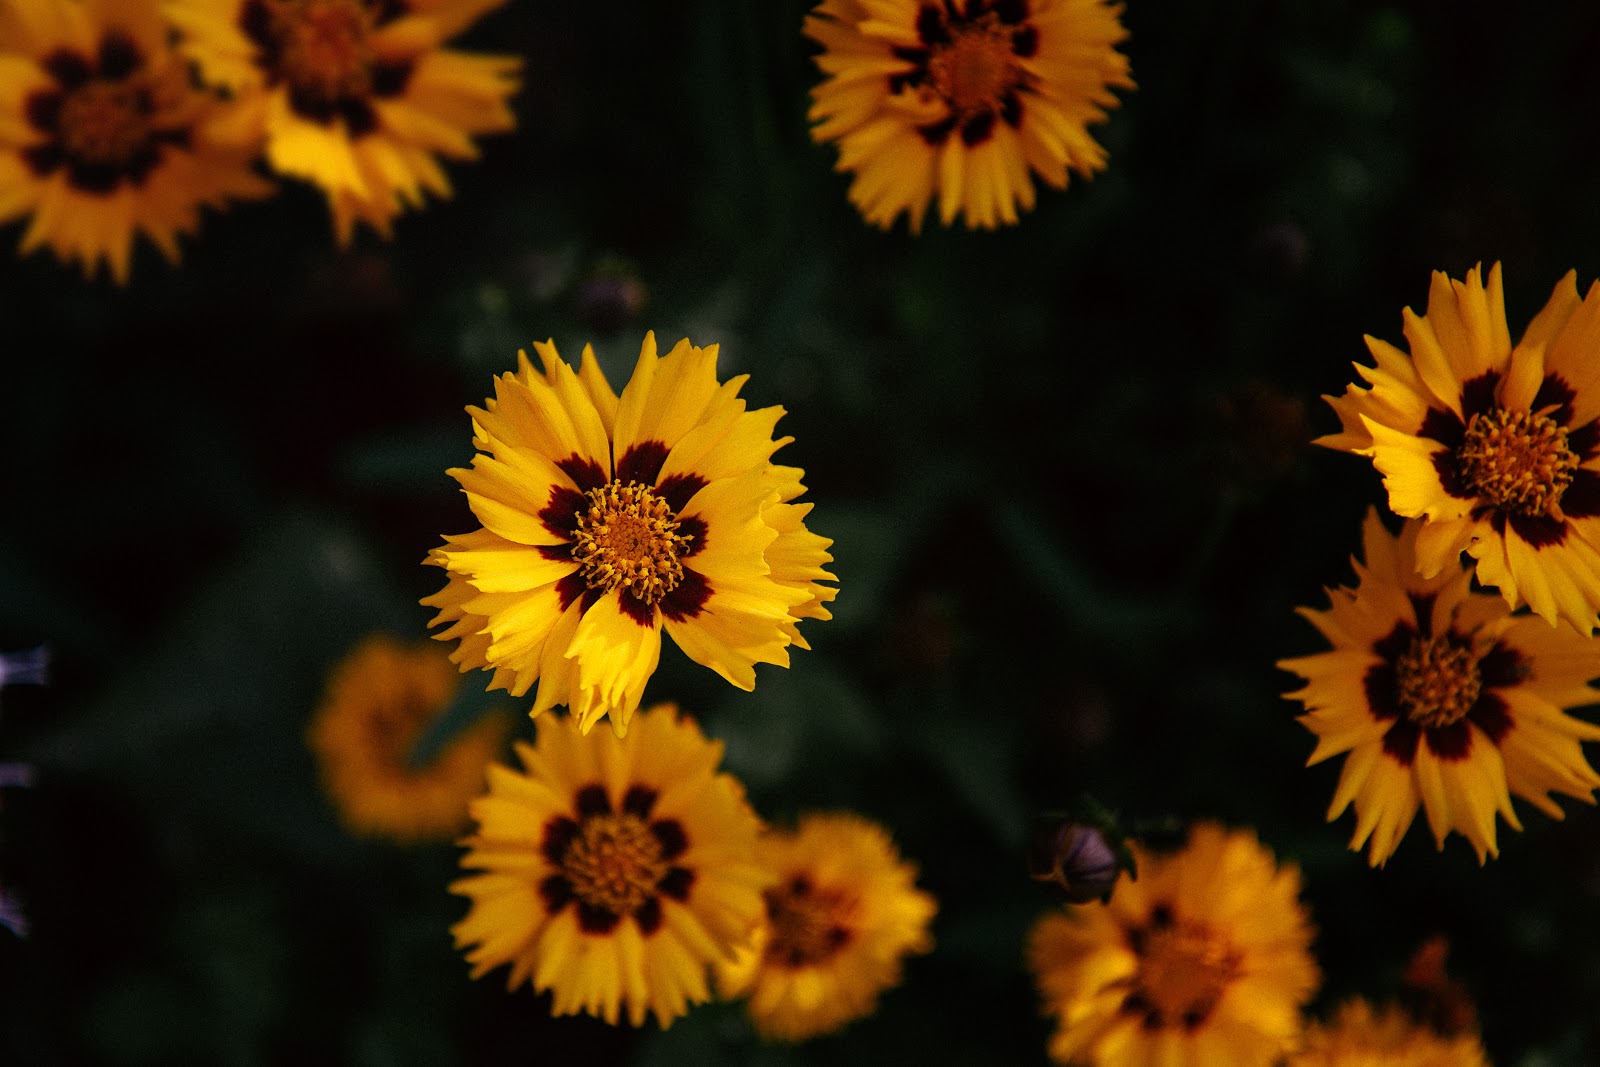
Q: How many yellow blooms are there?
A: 11